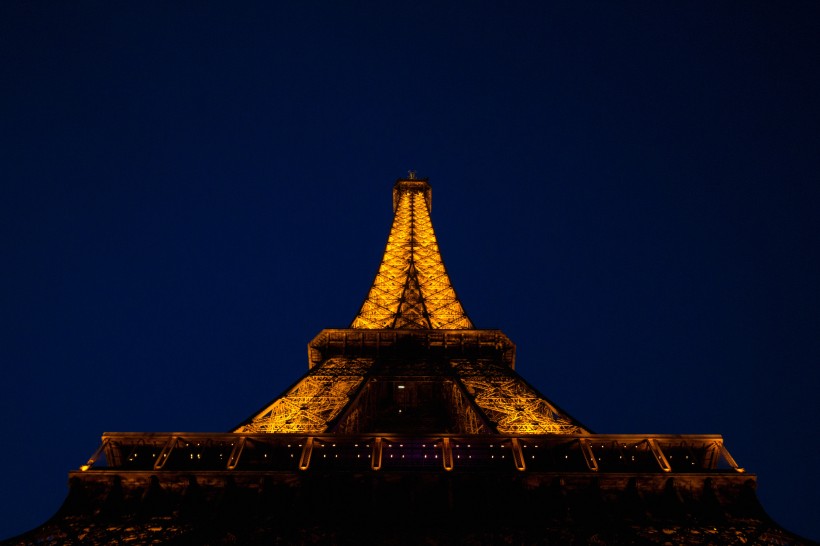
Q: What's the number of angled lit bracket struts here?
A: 10